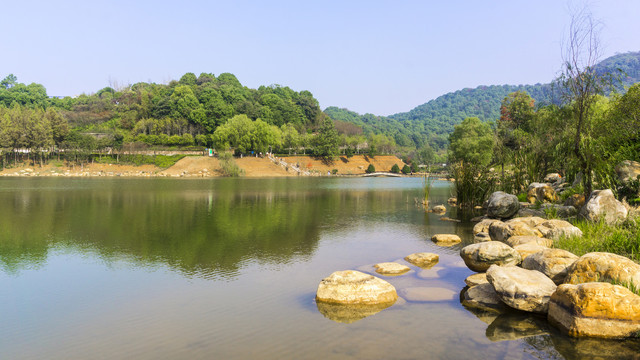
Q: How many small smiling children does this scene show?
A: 0